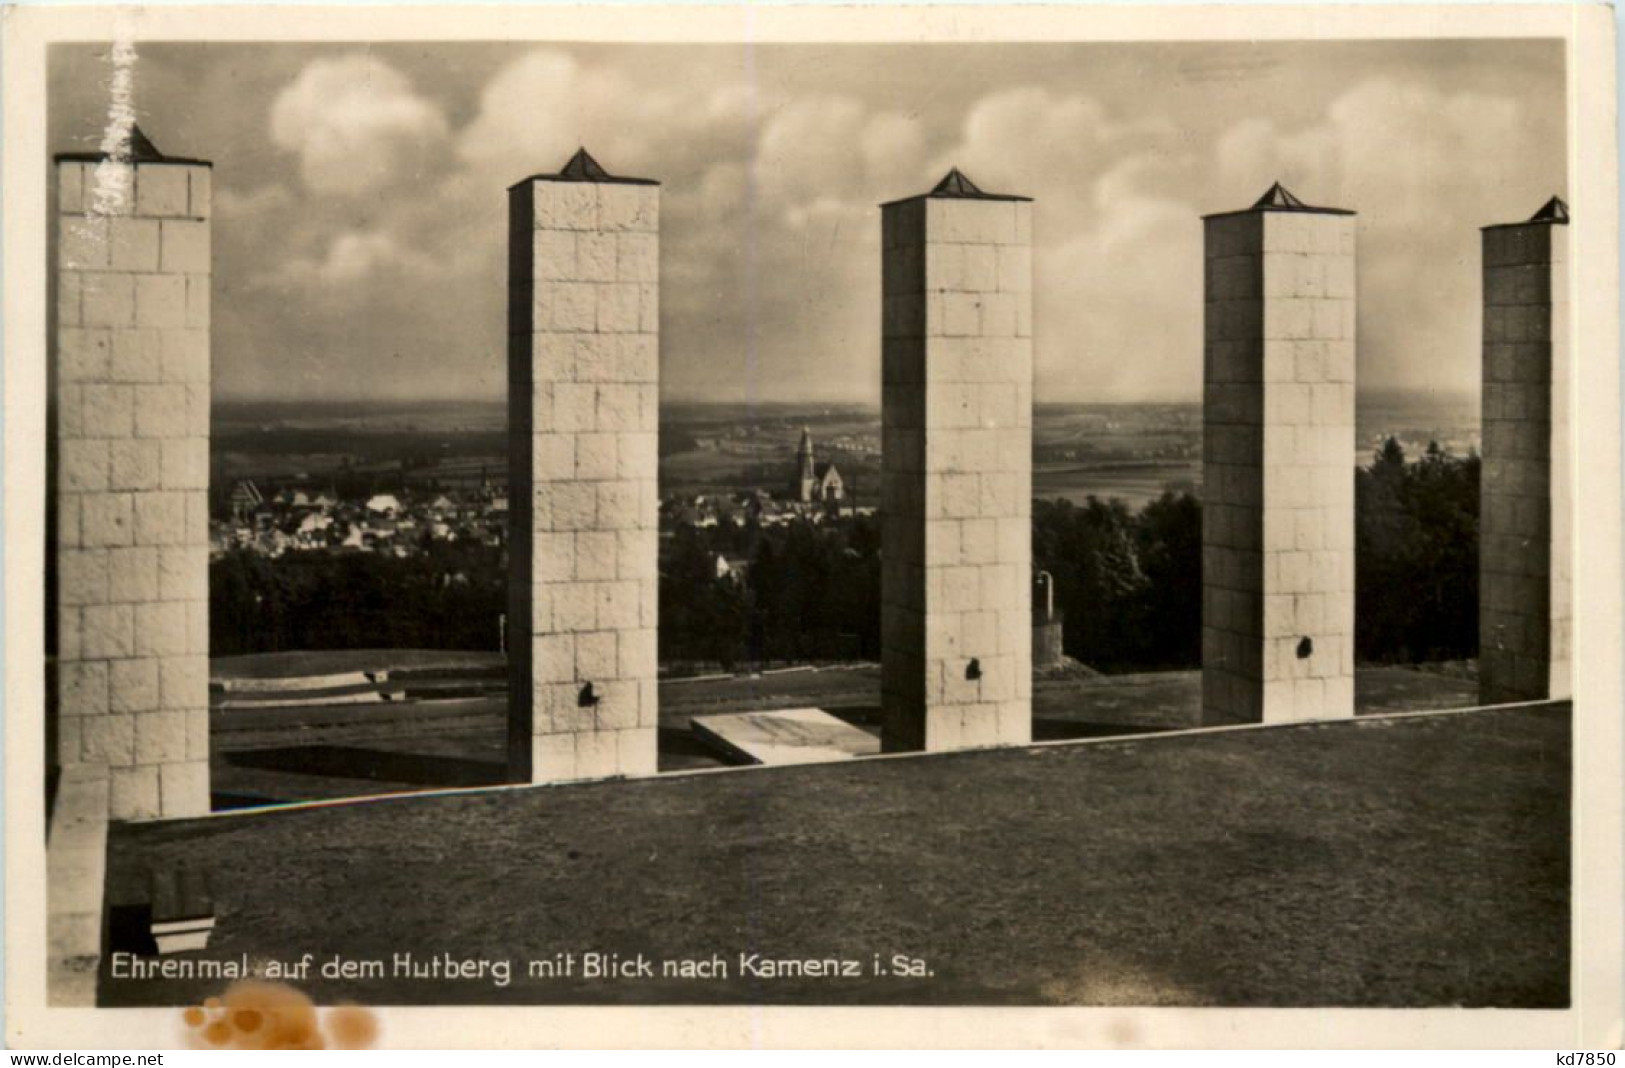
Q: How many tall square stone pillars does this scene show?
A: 5